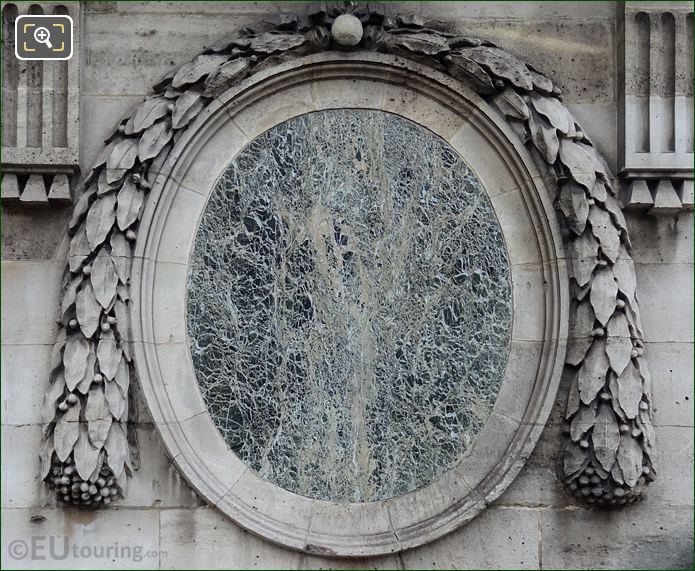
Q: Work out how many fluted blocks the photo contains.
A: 2